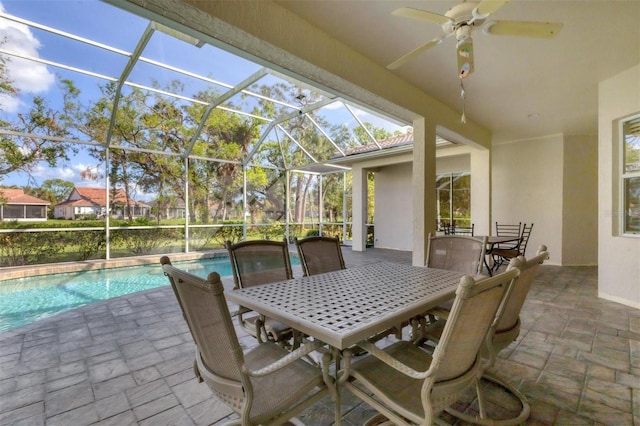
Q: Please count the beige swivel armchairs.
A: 6